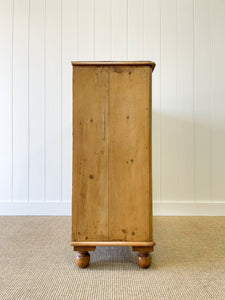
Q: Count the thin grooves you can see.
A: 13